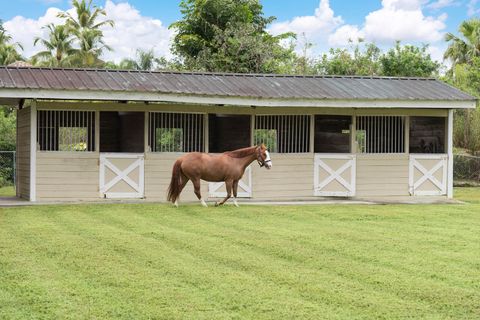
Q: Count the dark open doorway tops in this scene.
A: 4